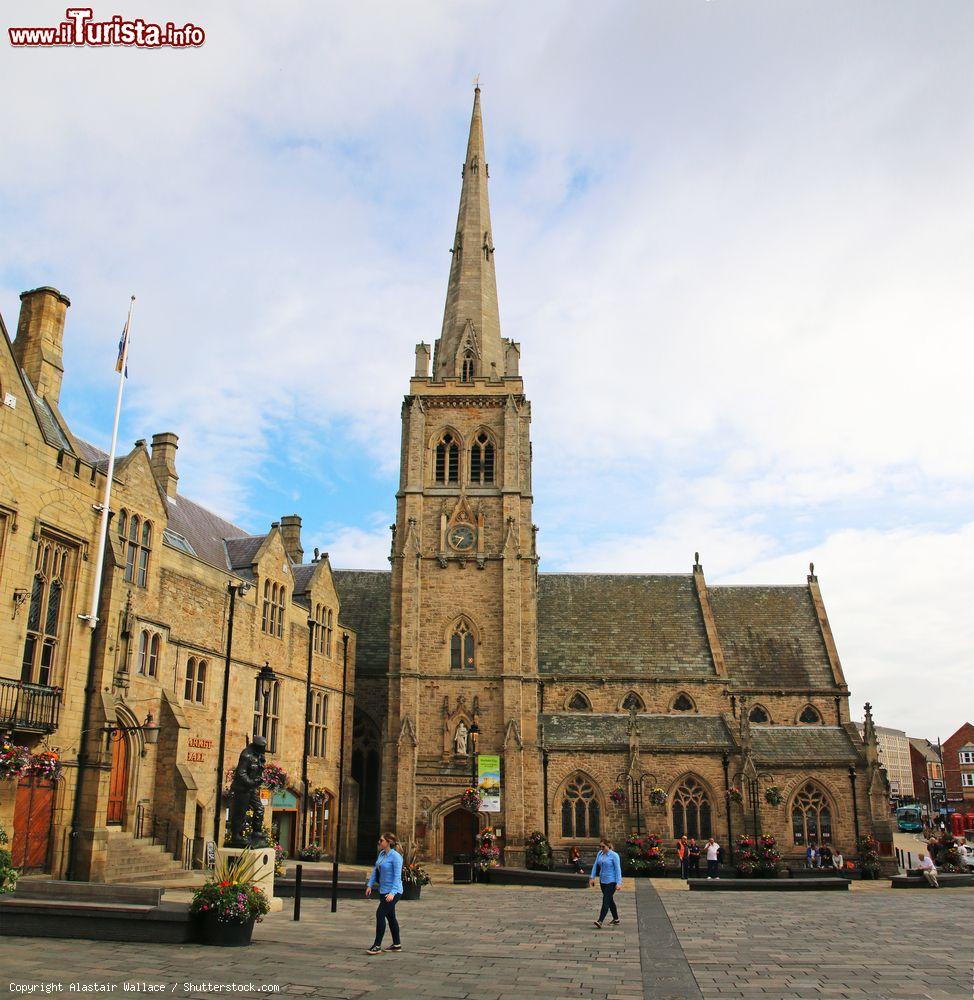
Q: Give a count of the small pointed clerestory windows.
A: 5